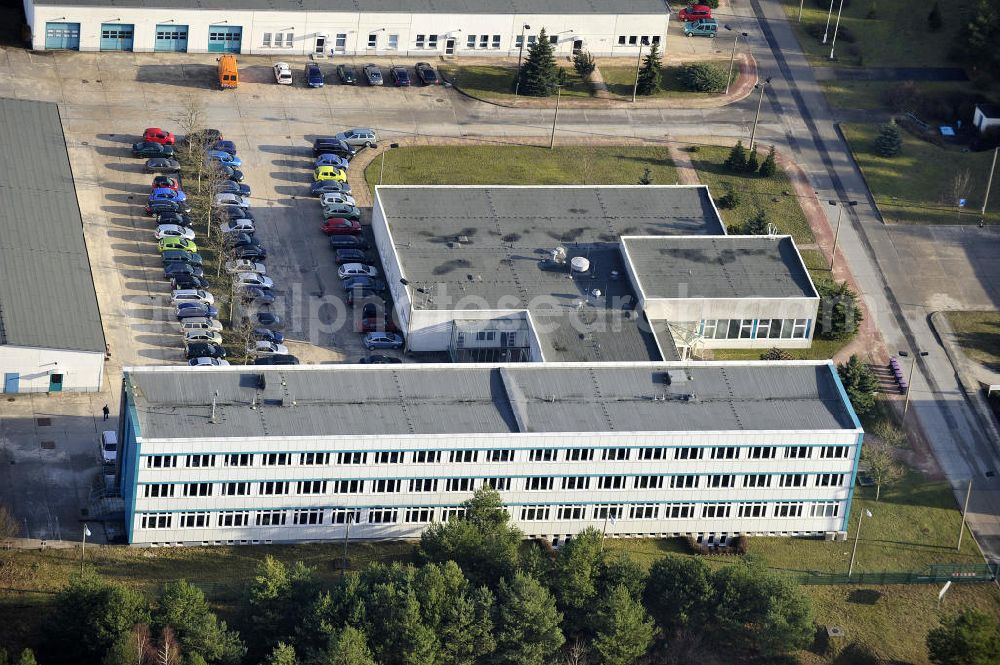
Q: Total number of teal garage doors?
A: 4